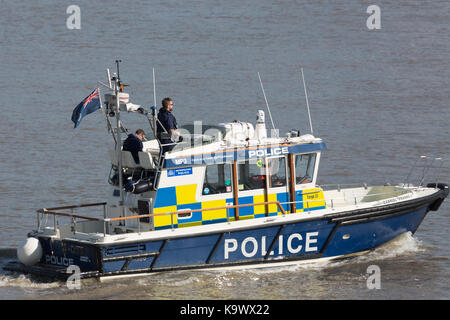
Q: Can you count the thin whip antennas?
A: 3